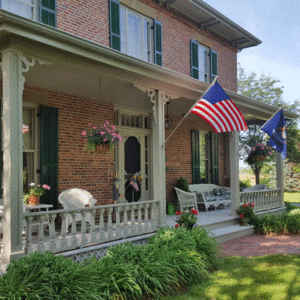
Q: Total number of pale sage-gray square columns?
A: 4